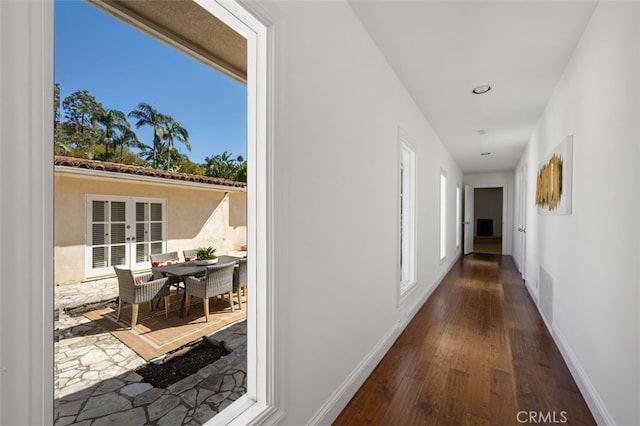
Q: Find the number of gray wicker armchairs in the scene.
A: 5